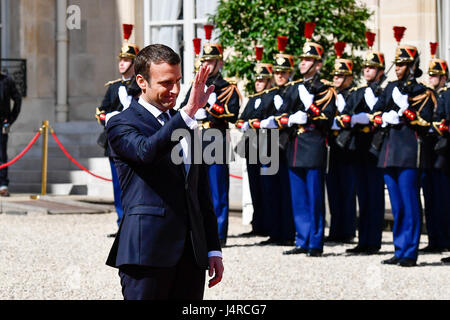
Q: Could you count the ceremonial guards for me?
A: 10